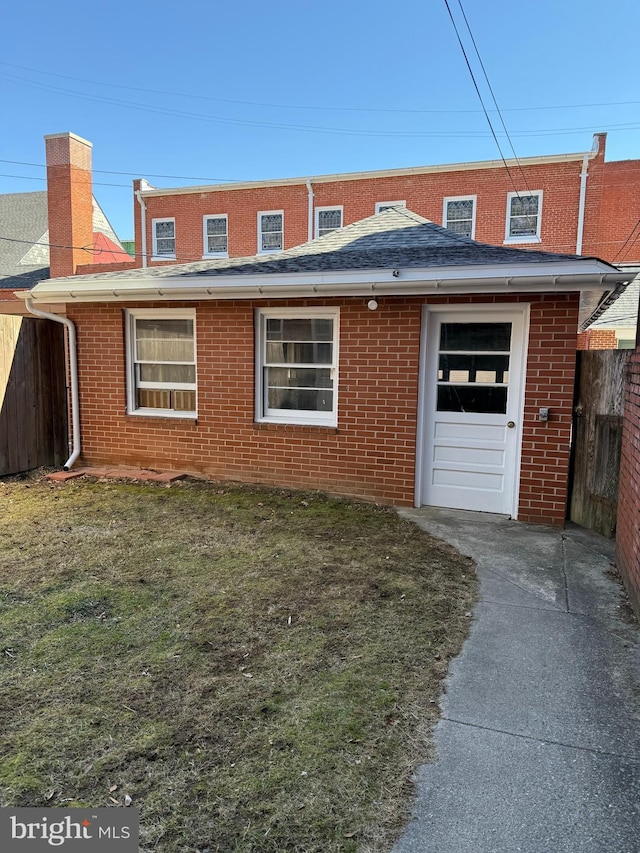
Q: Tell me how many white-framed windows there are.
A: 9